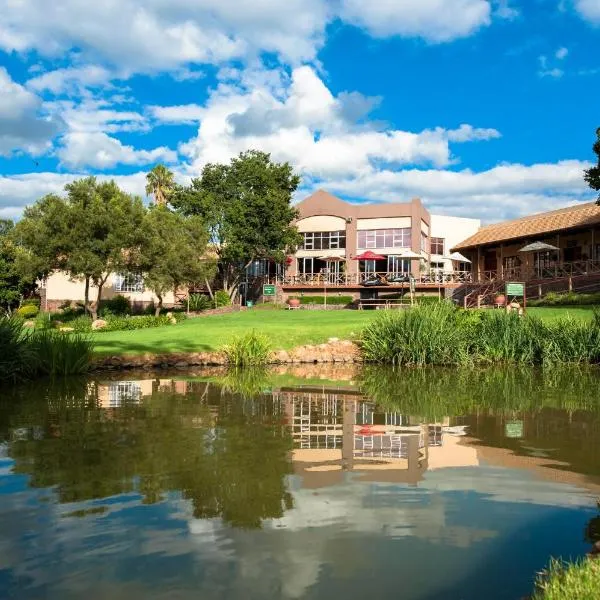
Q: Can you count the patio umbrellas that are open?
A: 5